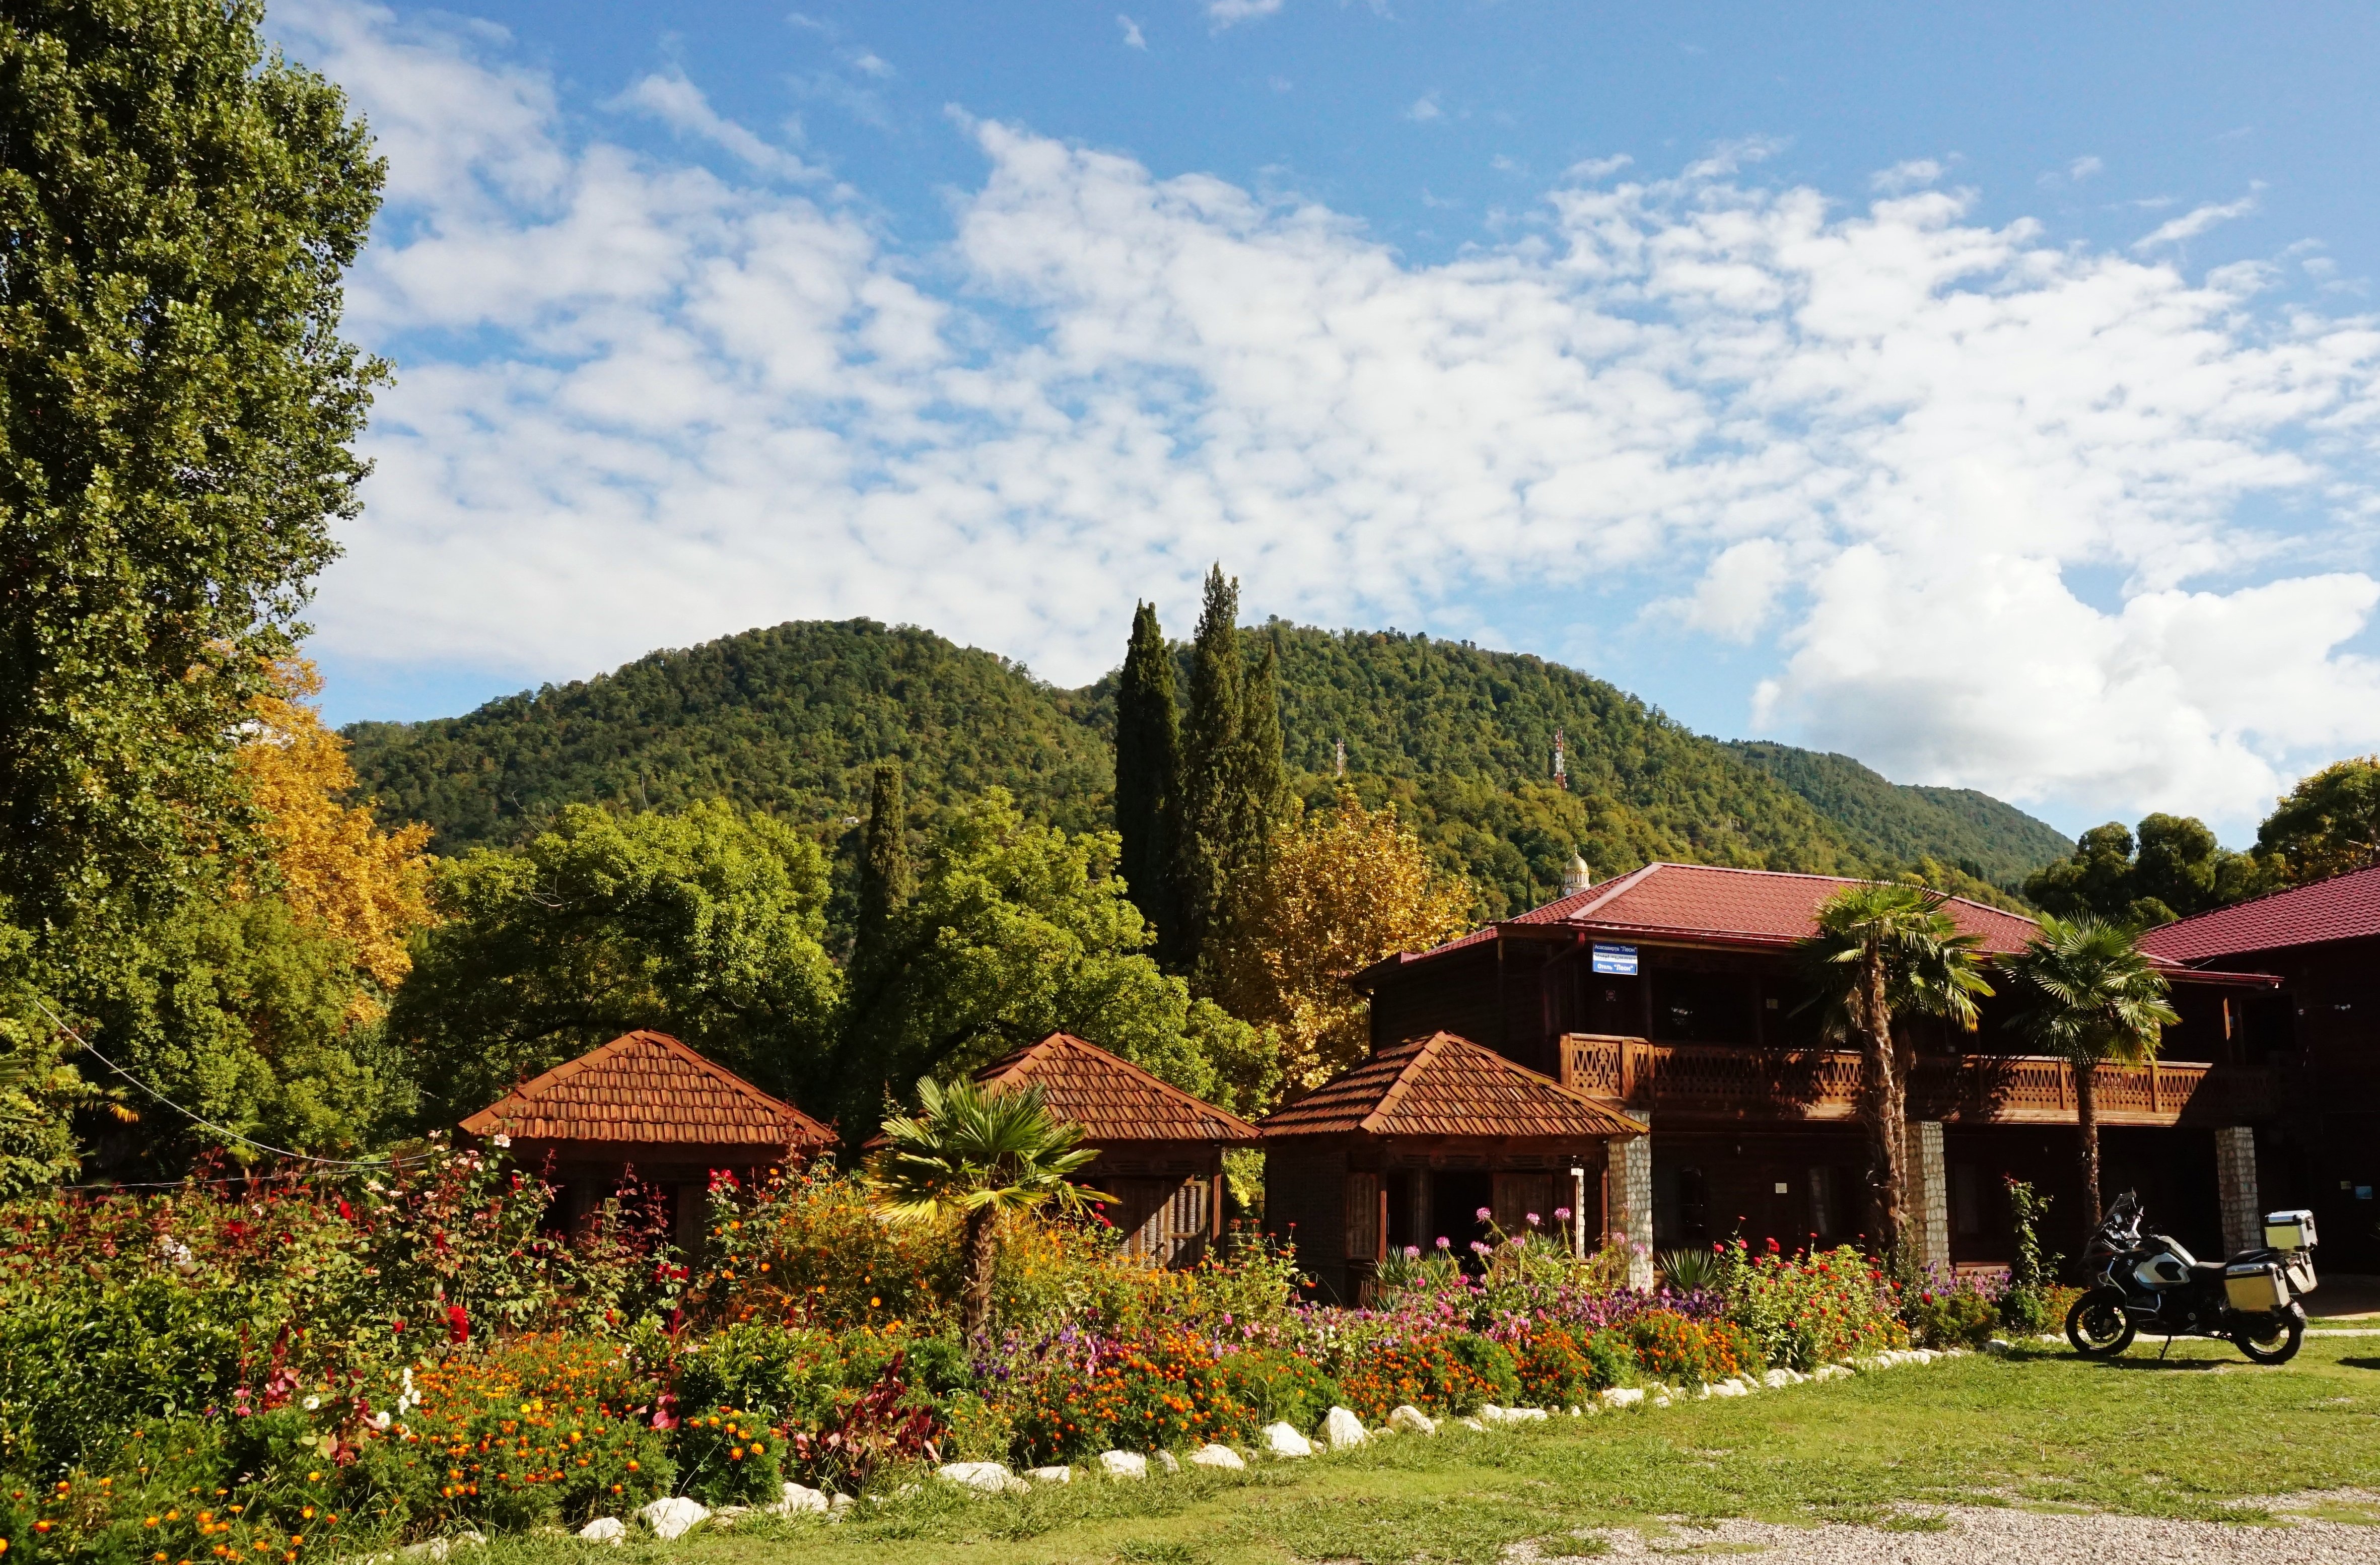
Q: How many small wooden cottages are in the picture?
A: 3